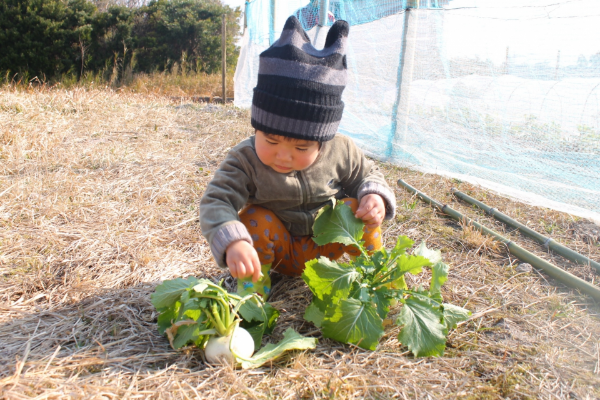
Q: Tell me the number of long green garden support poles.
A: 2